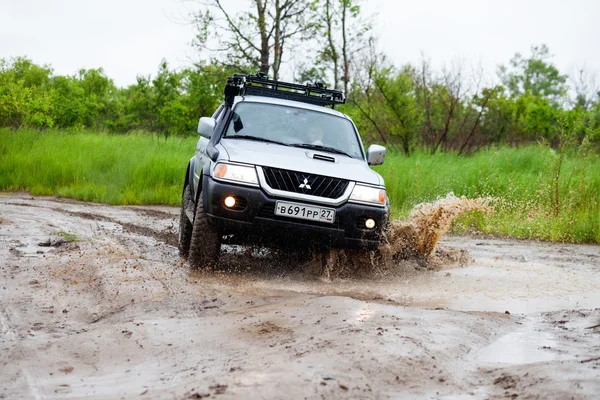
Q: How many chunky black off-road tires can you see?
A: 2